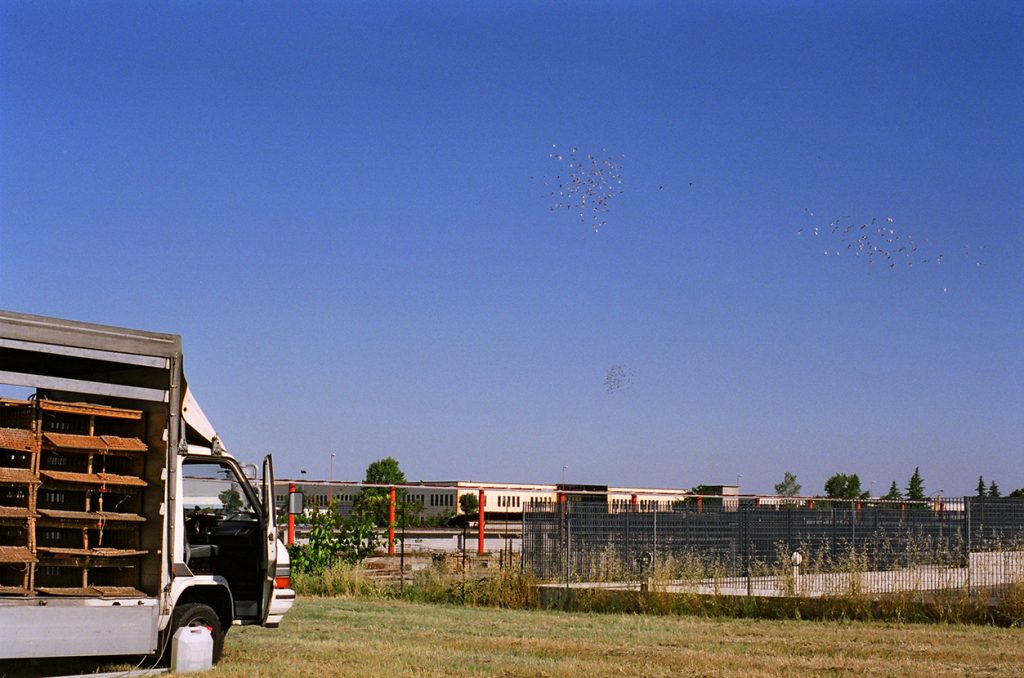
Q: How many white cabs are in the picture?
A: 1